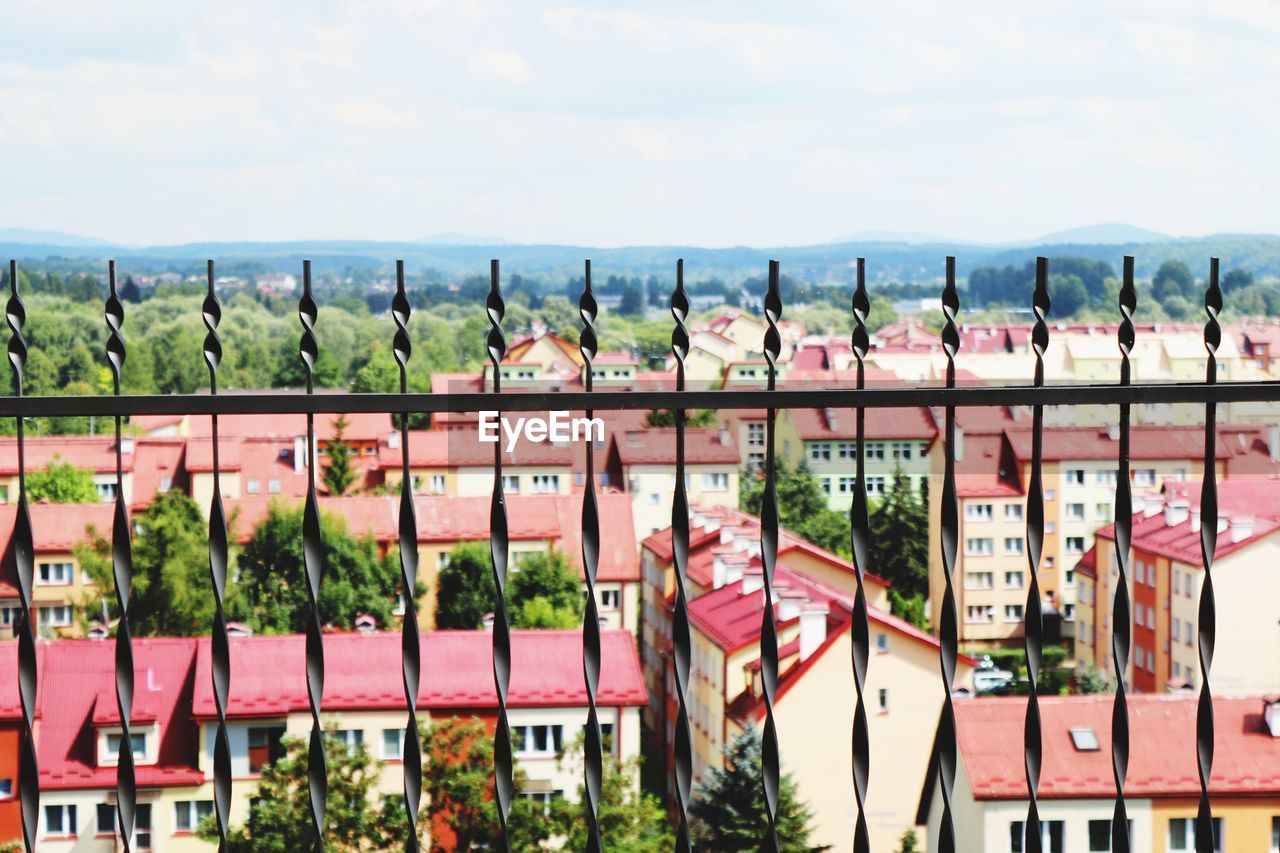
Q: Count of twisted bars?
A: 14